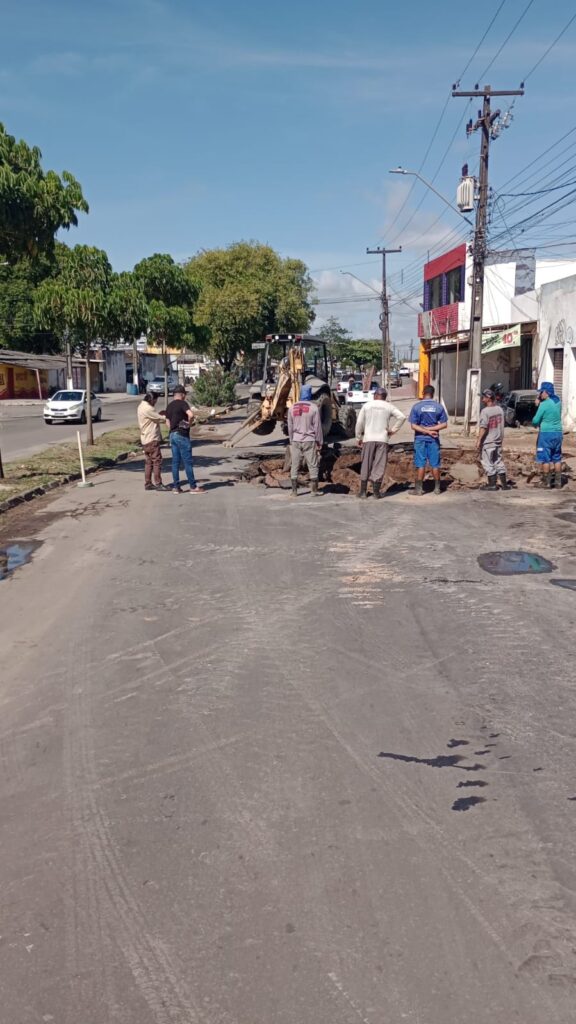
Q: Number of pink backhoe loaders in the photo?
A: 0